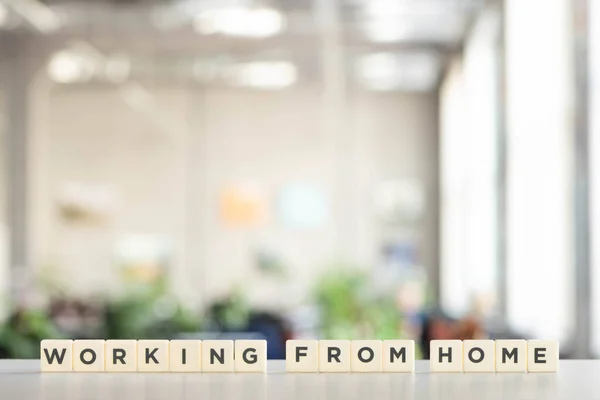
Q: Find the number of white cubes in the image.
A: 15